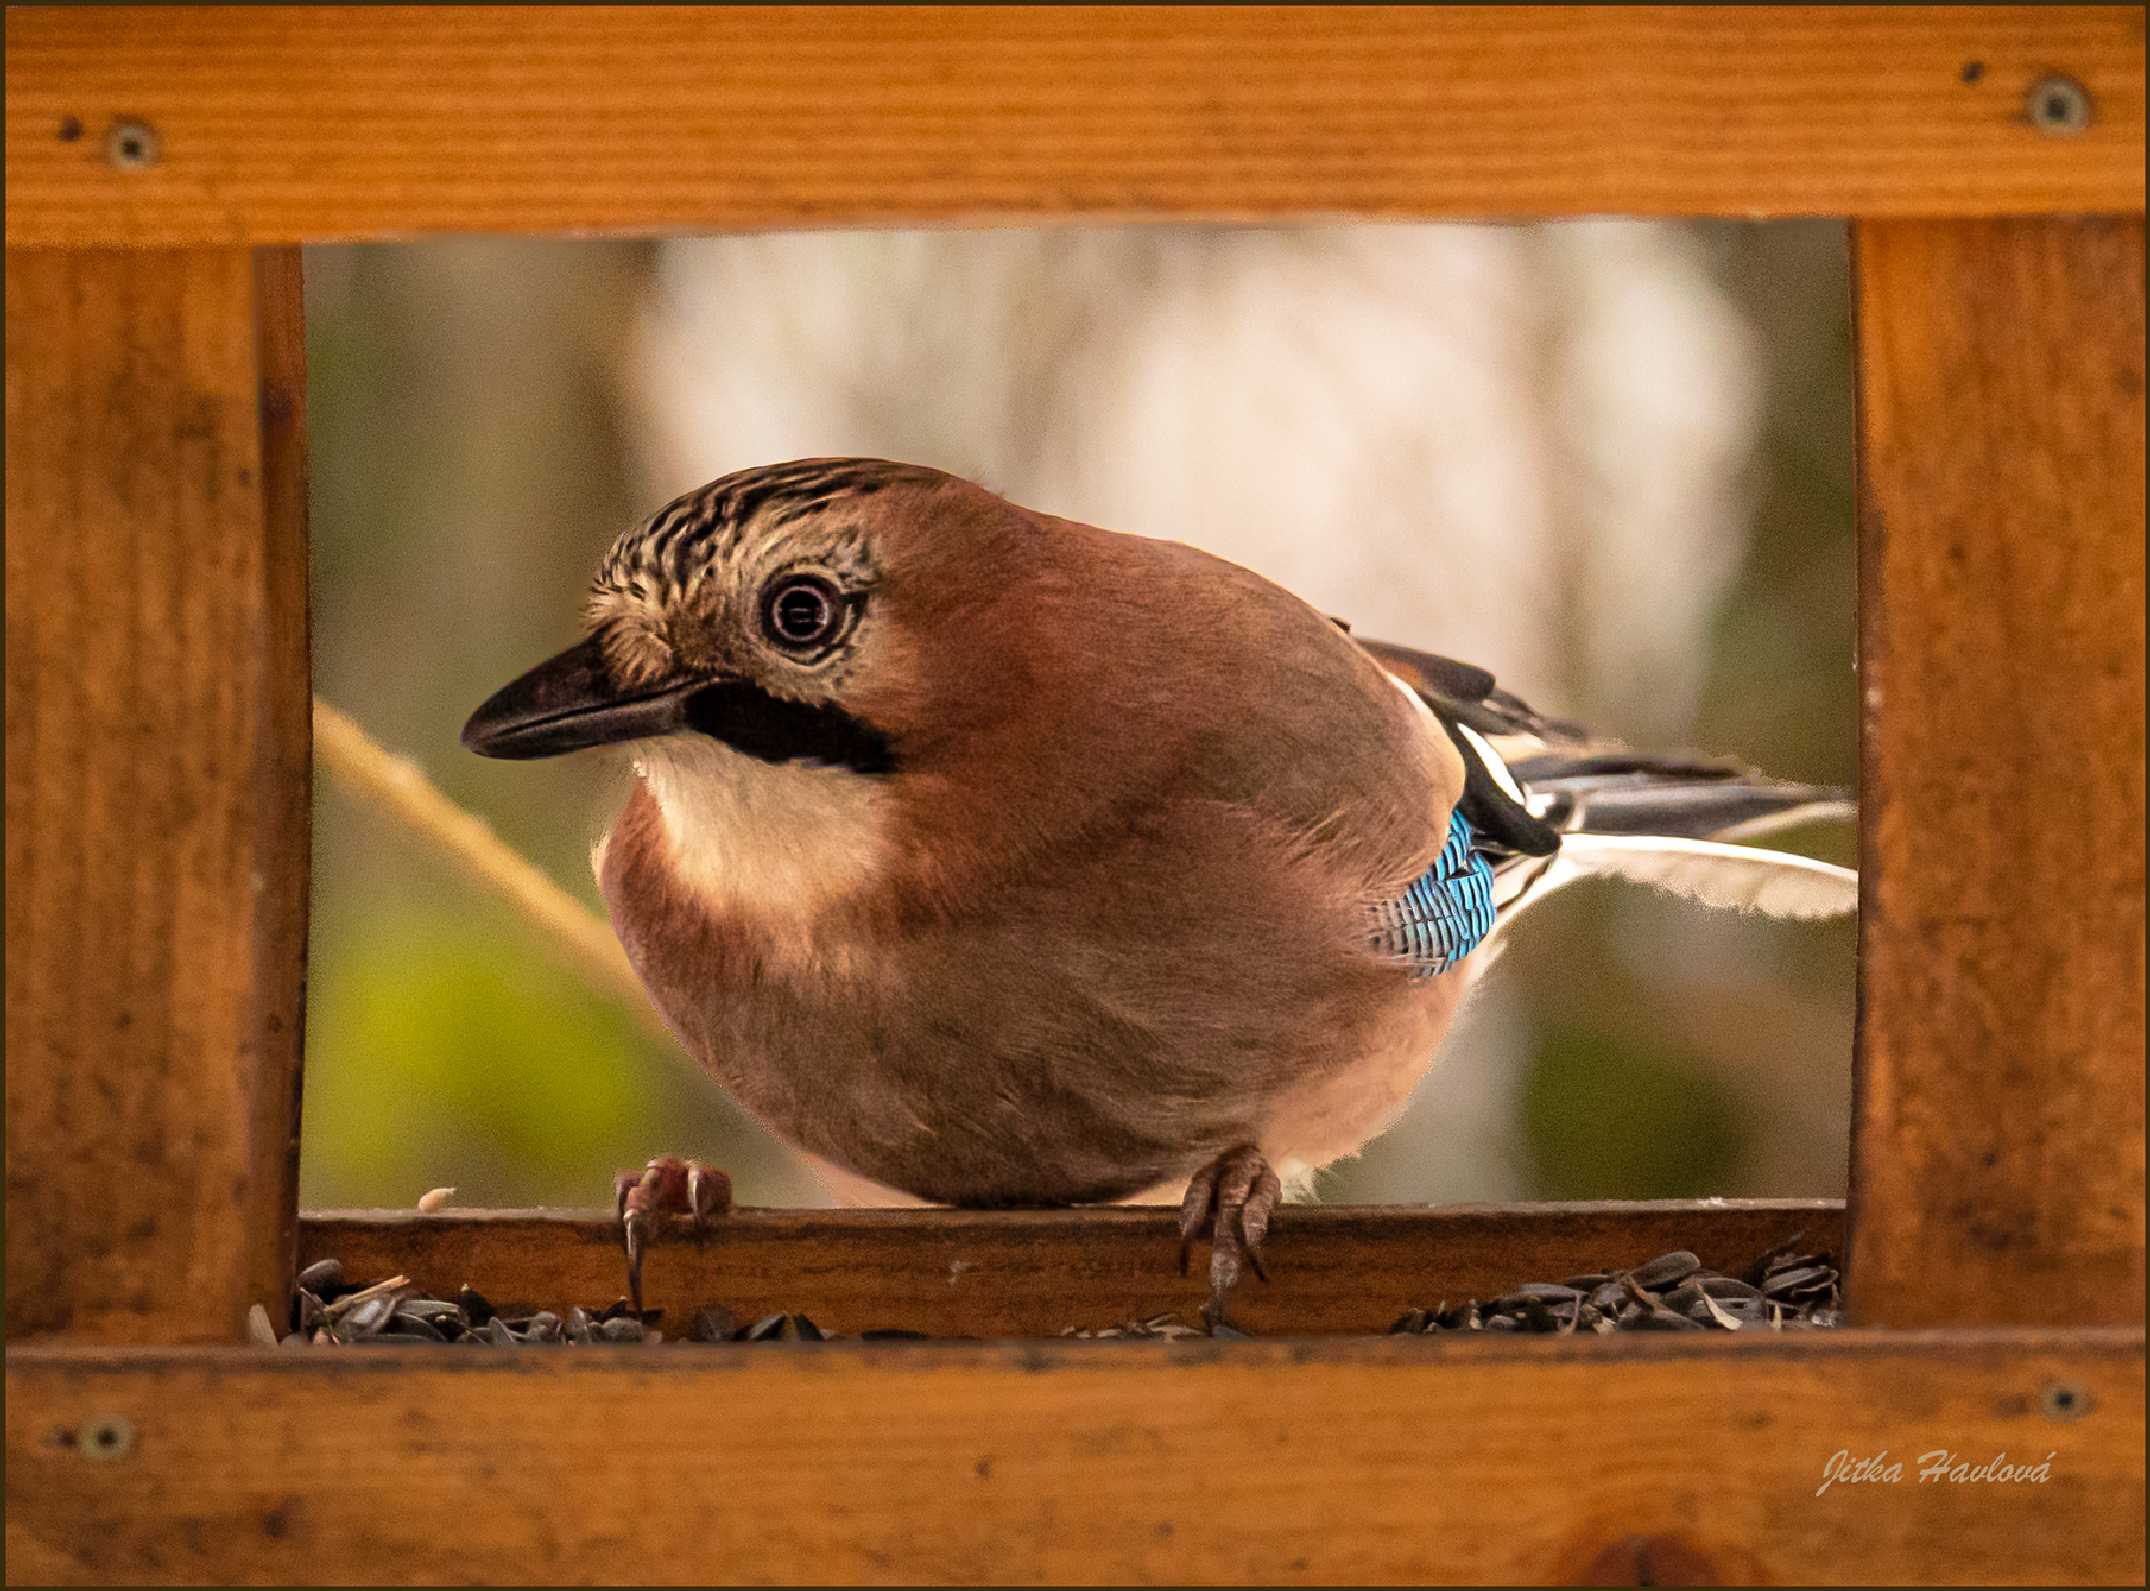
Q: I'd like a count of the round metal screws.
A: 4